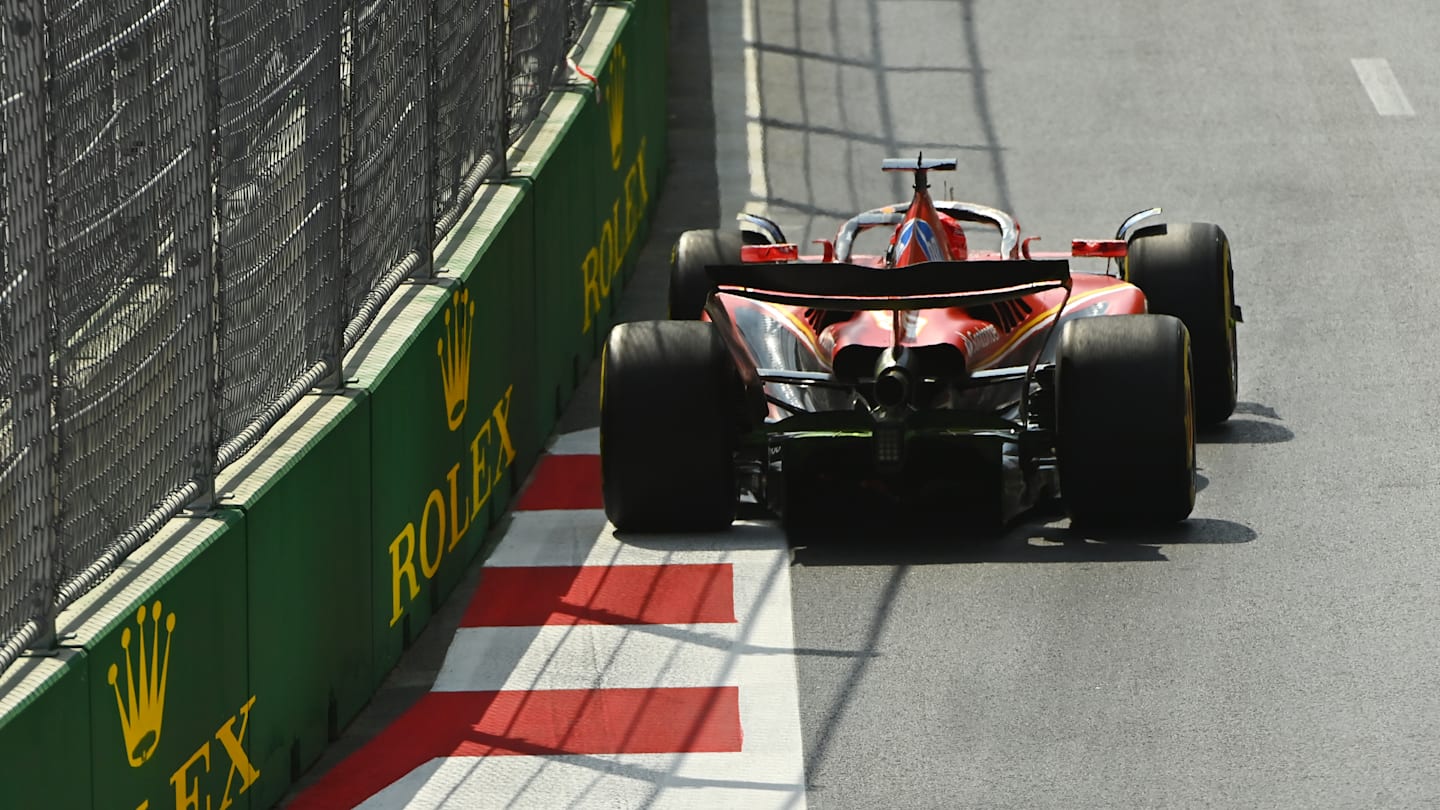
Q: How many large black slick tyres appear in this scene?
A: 4